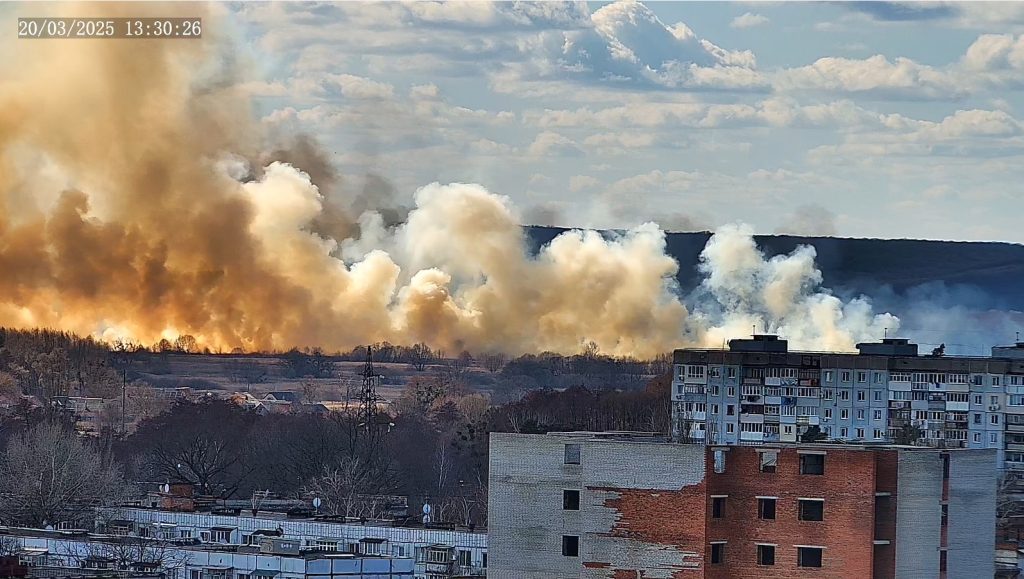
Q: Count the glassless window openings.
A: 12